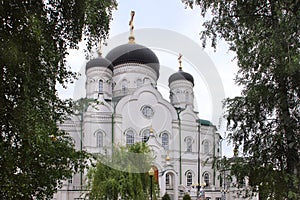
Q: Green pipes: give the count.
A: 4